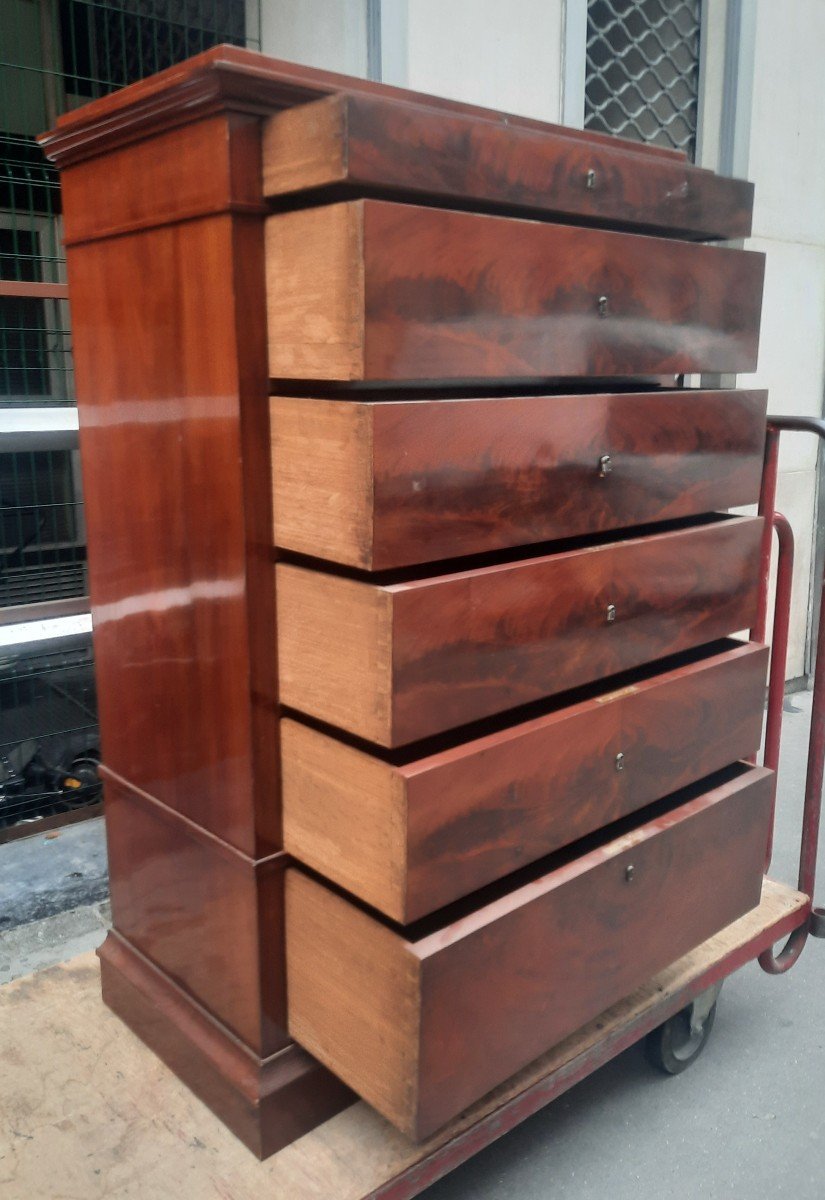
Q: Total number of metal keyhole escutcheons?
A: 6